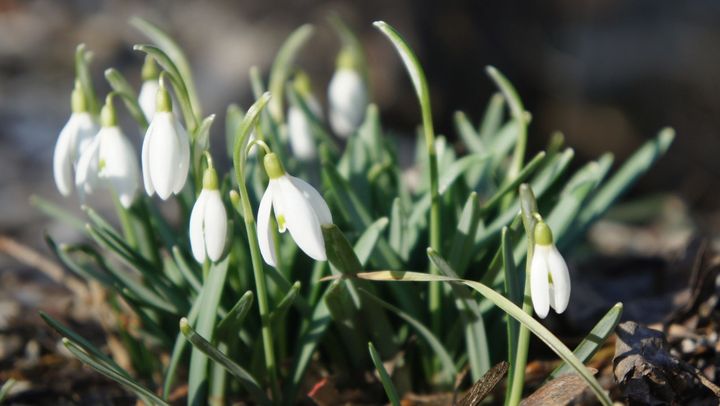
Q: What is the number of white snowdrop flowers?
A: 9